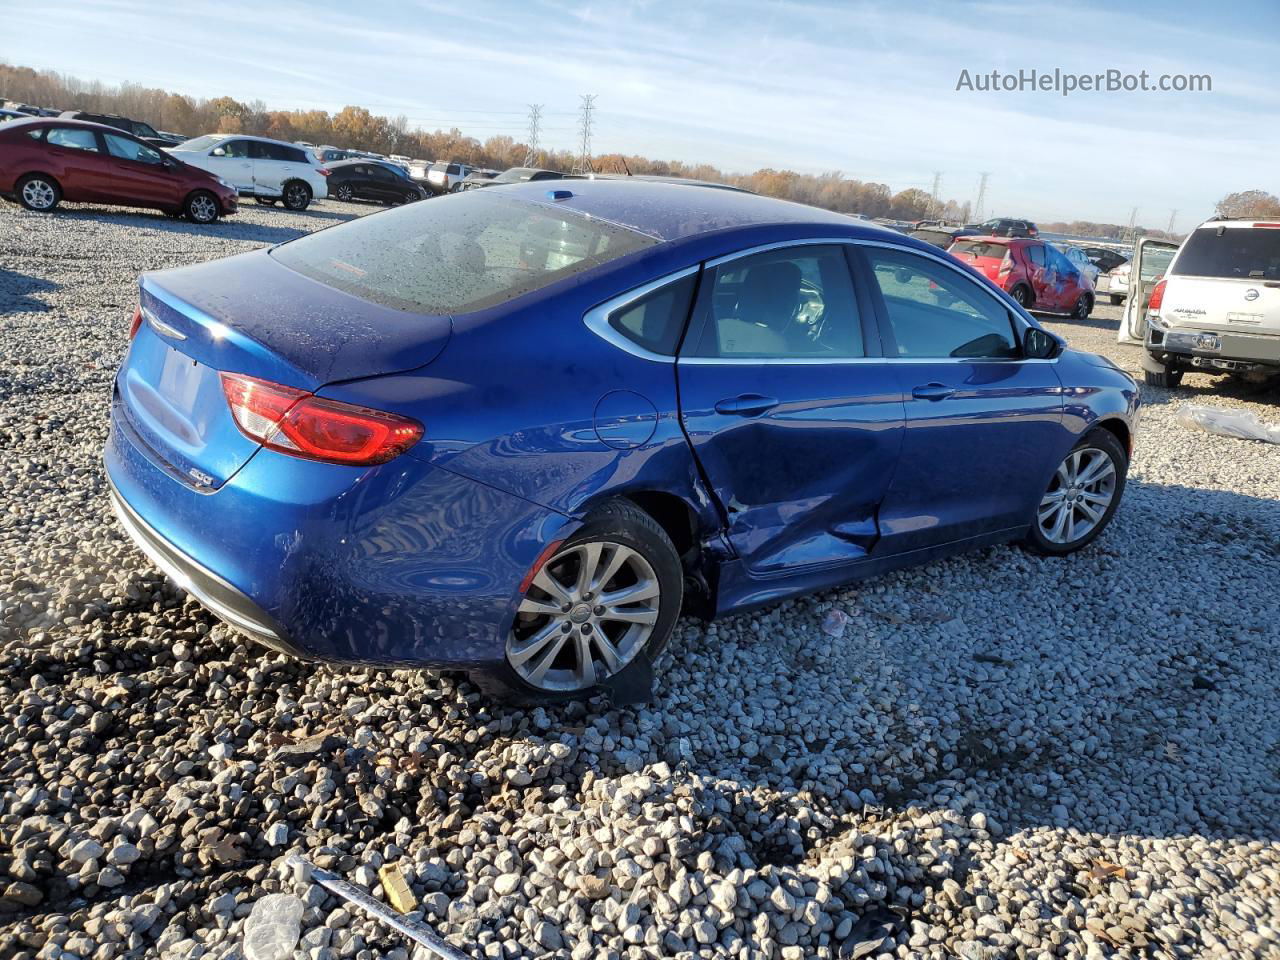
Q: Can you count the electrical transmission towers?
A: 6